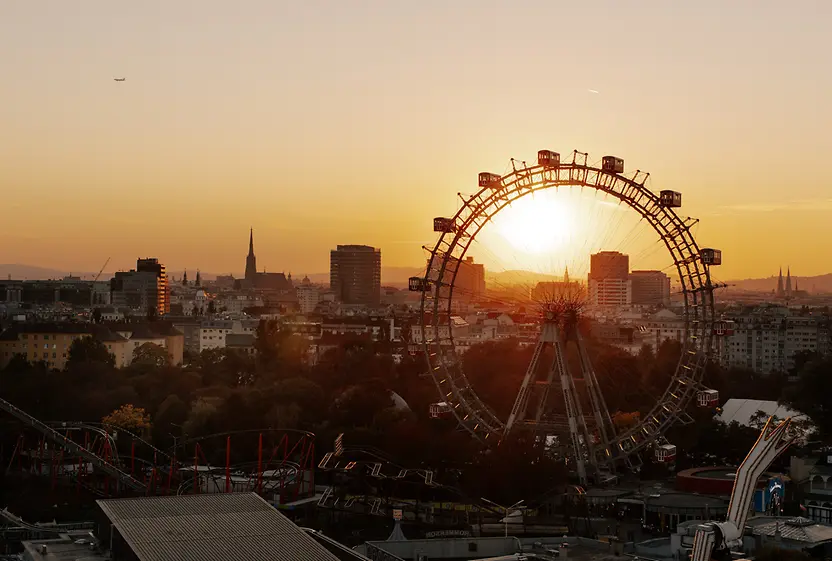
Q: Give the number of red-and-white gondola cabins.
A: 12